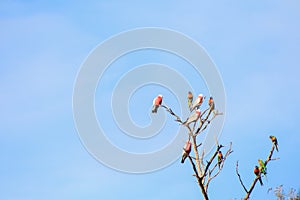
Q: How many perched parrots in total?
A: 10